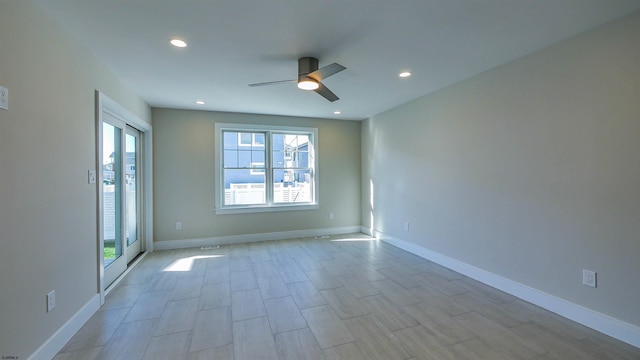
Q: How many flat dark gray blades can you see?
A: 3